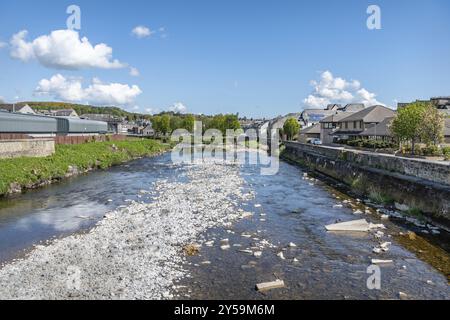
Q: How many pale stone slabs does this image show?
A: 3